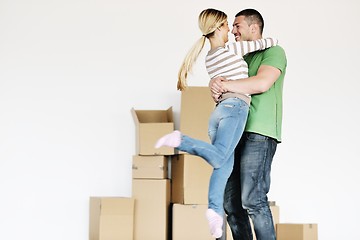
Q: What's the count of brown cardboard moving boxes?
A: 9